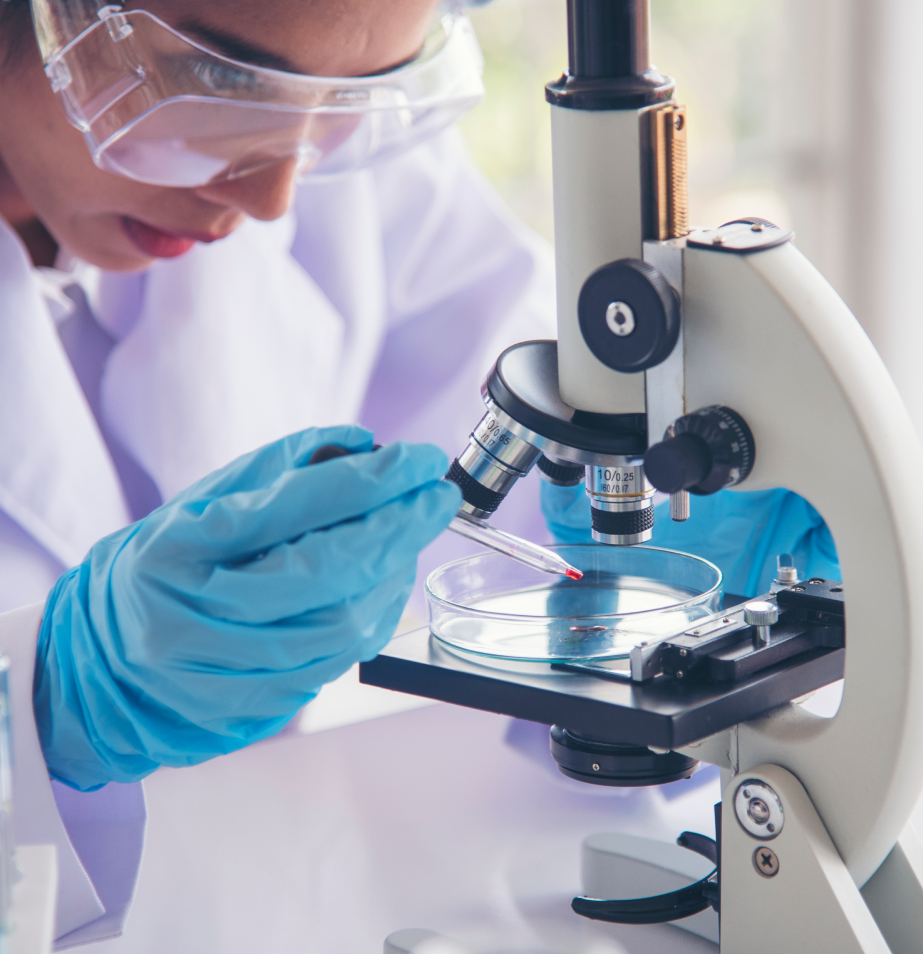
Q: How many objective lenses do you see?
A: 3